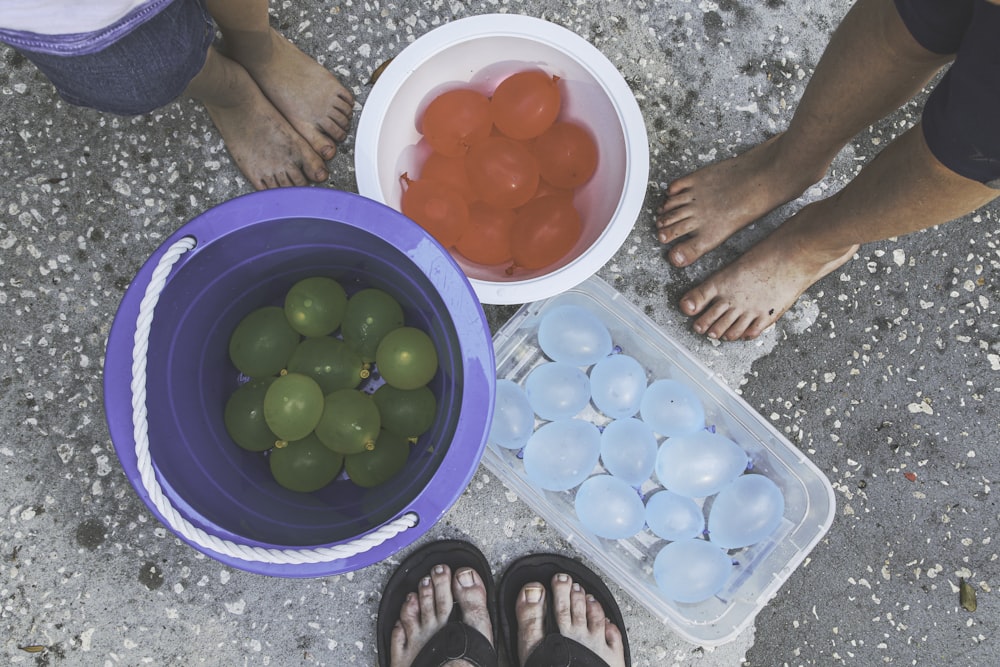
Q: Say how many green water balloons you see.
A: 11